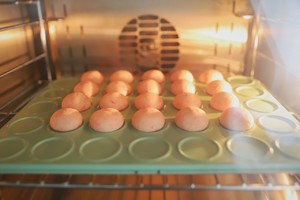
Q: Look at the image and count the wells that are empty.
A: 15